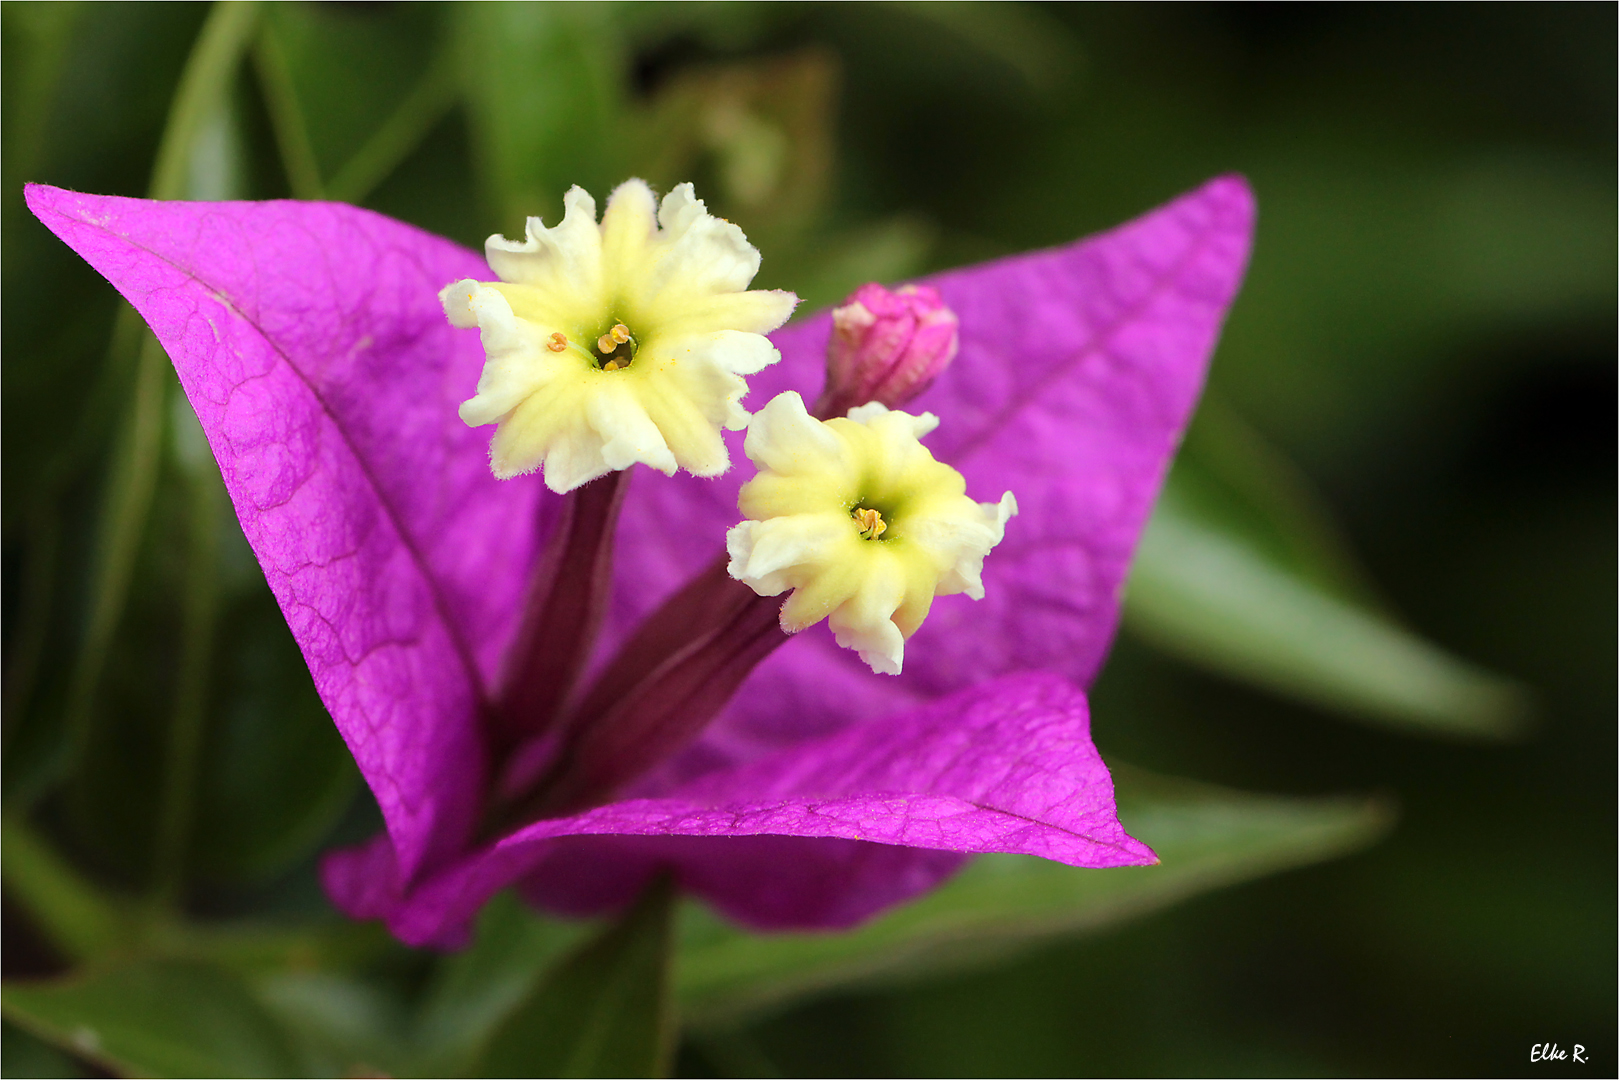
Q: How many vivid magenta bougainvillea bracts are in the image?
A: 3